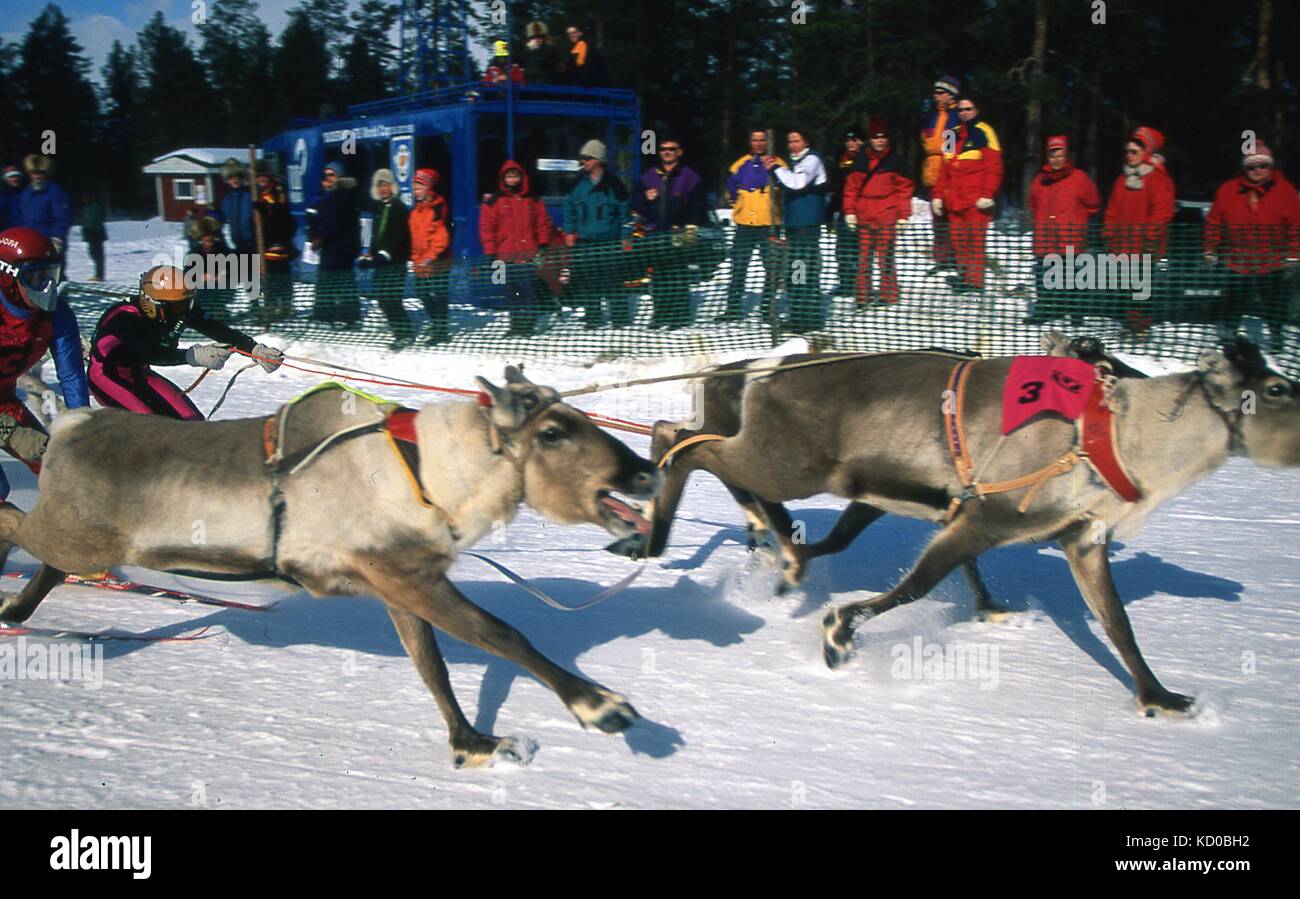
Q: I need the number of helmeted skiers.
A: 2